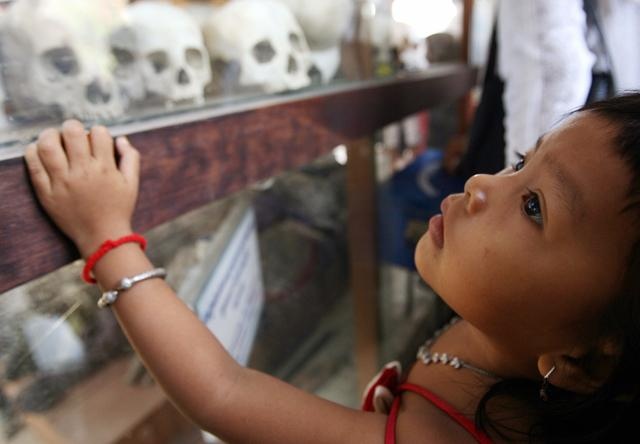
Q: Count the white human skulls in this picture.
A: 4